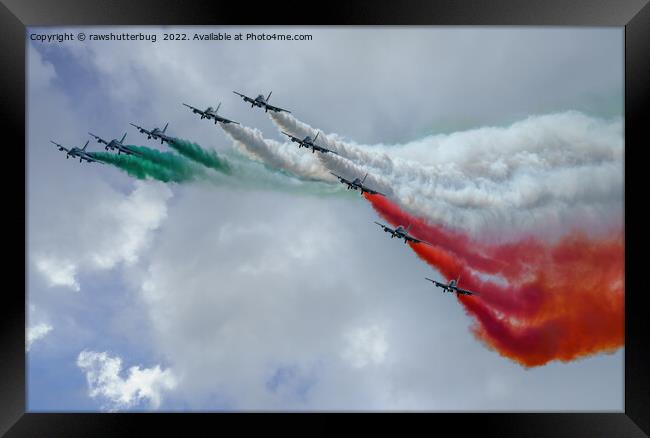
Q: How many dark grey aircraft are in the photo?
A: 9